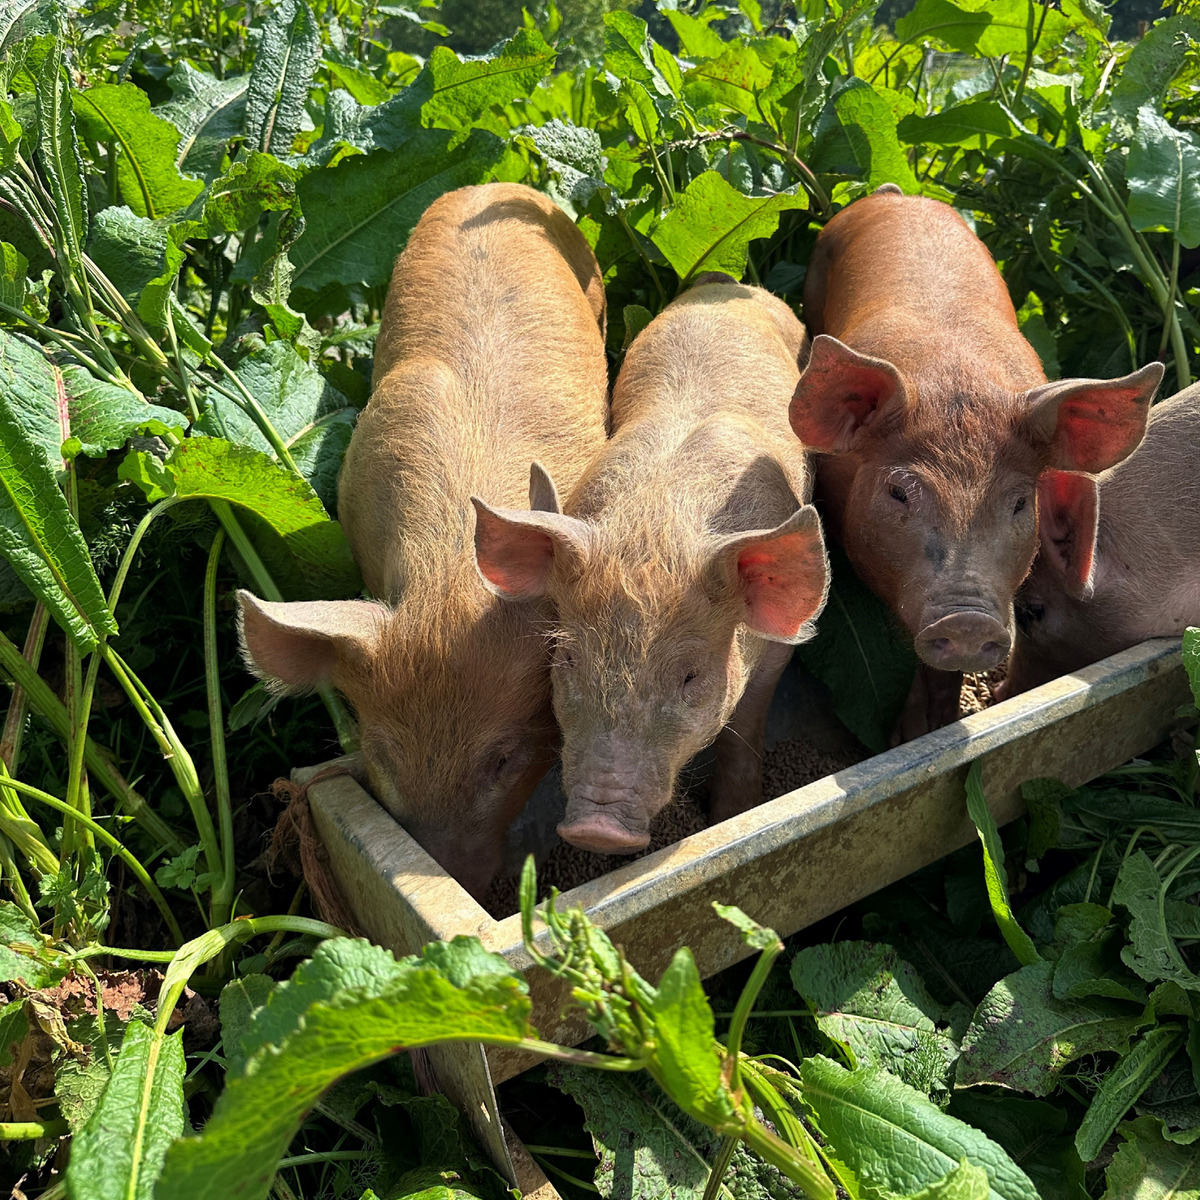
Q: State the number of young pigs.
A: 4